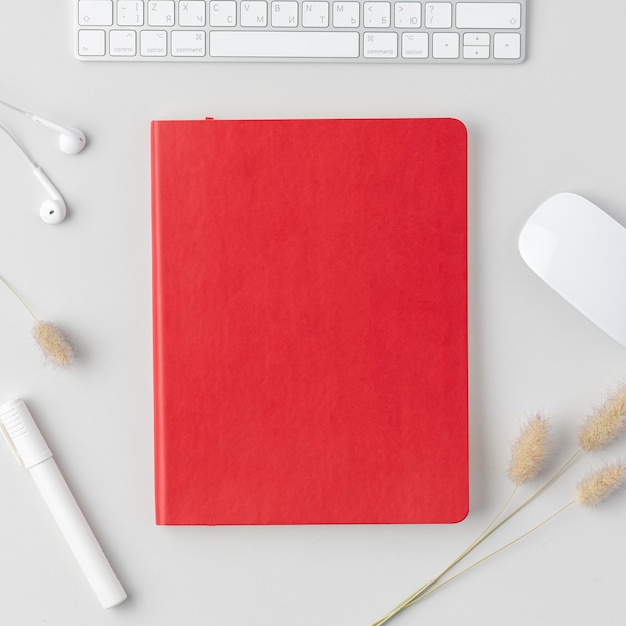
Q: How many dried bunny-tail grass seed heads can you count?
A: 4